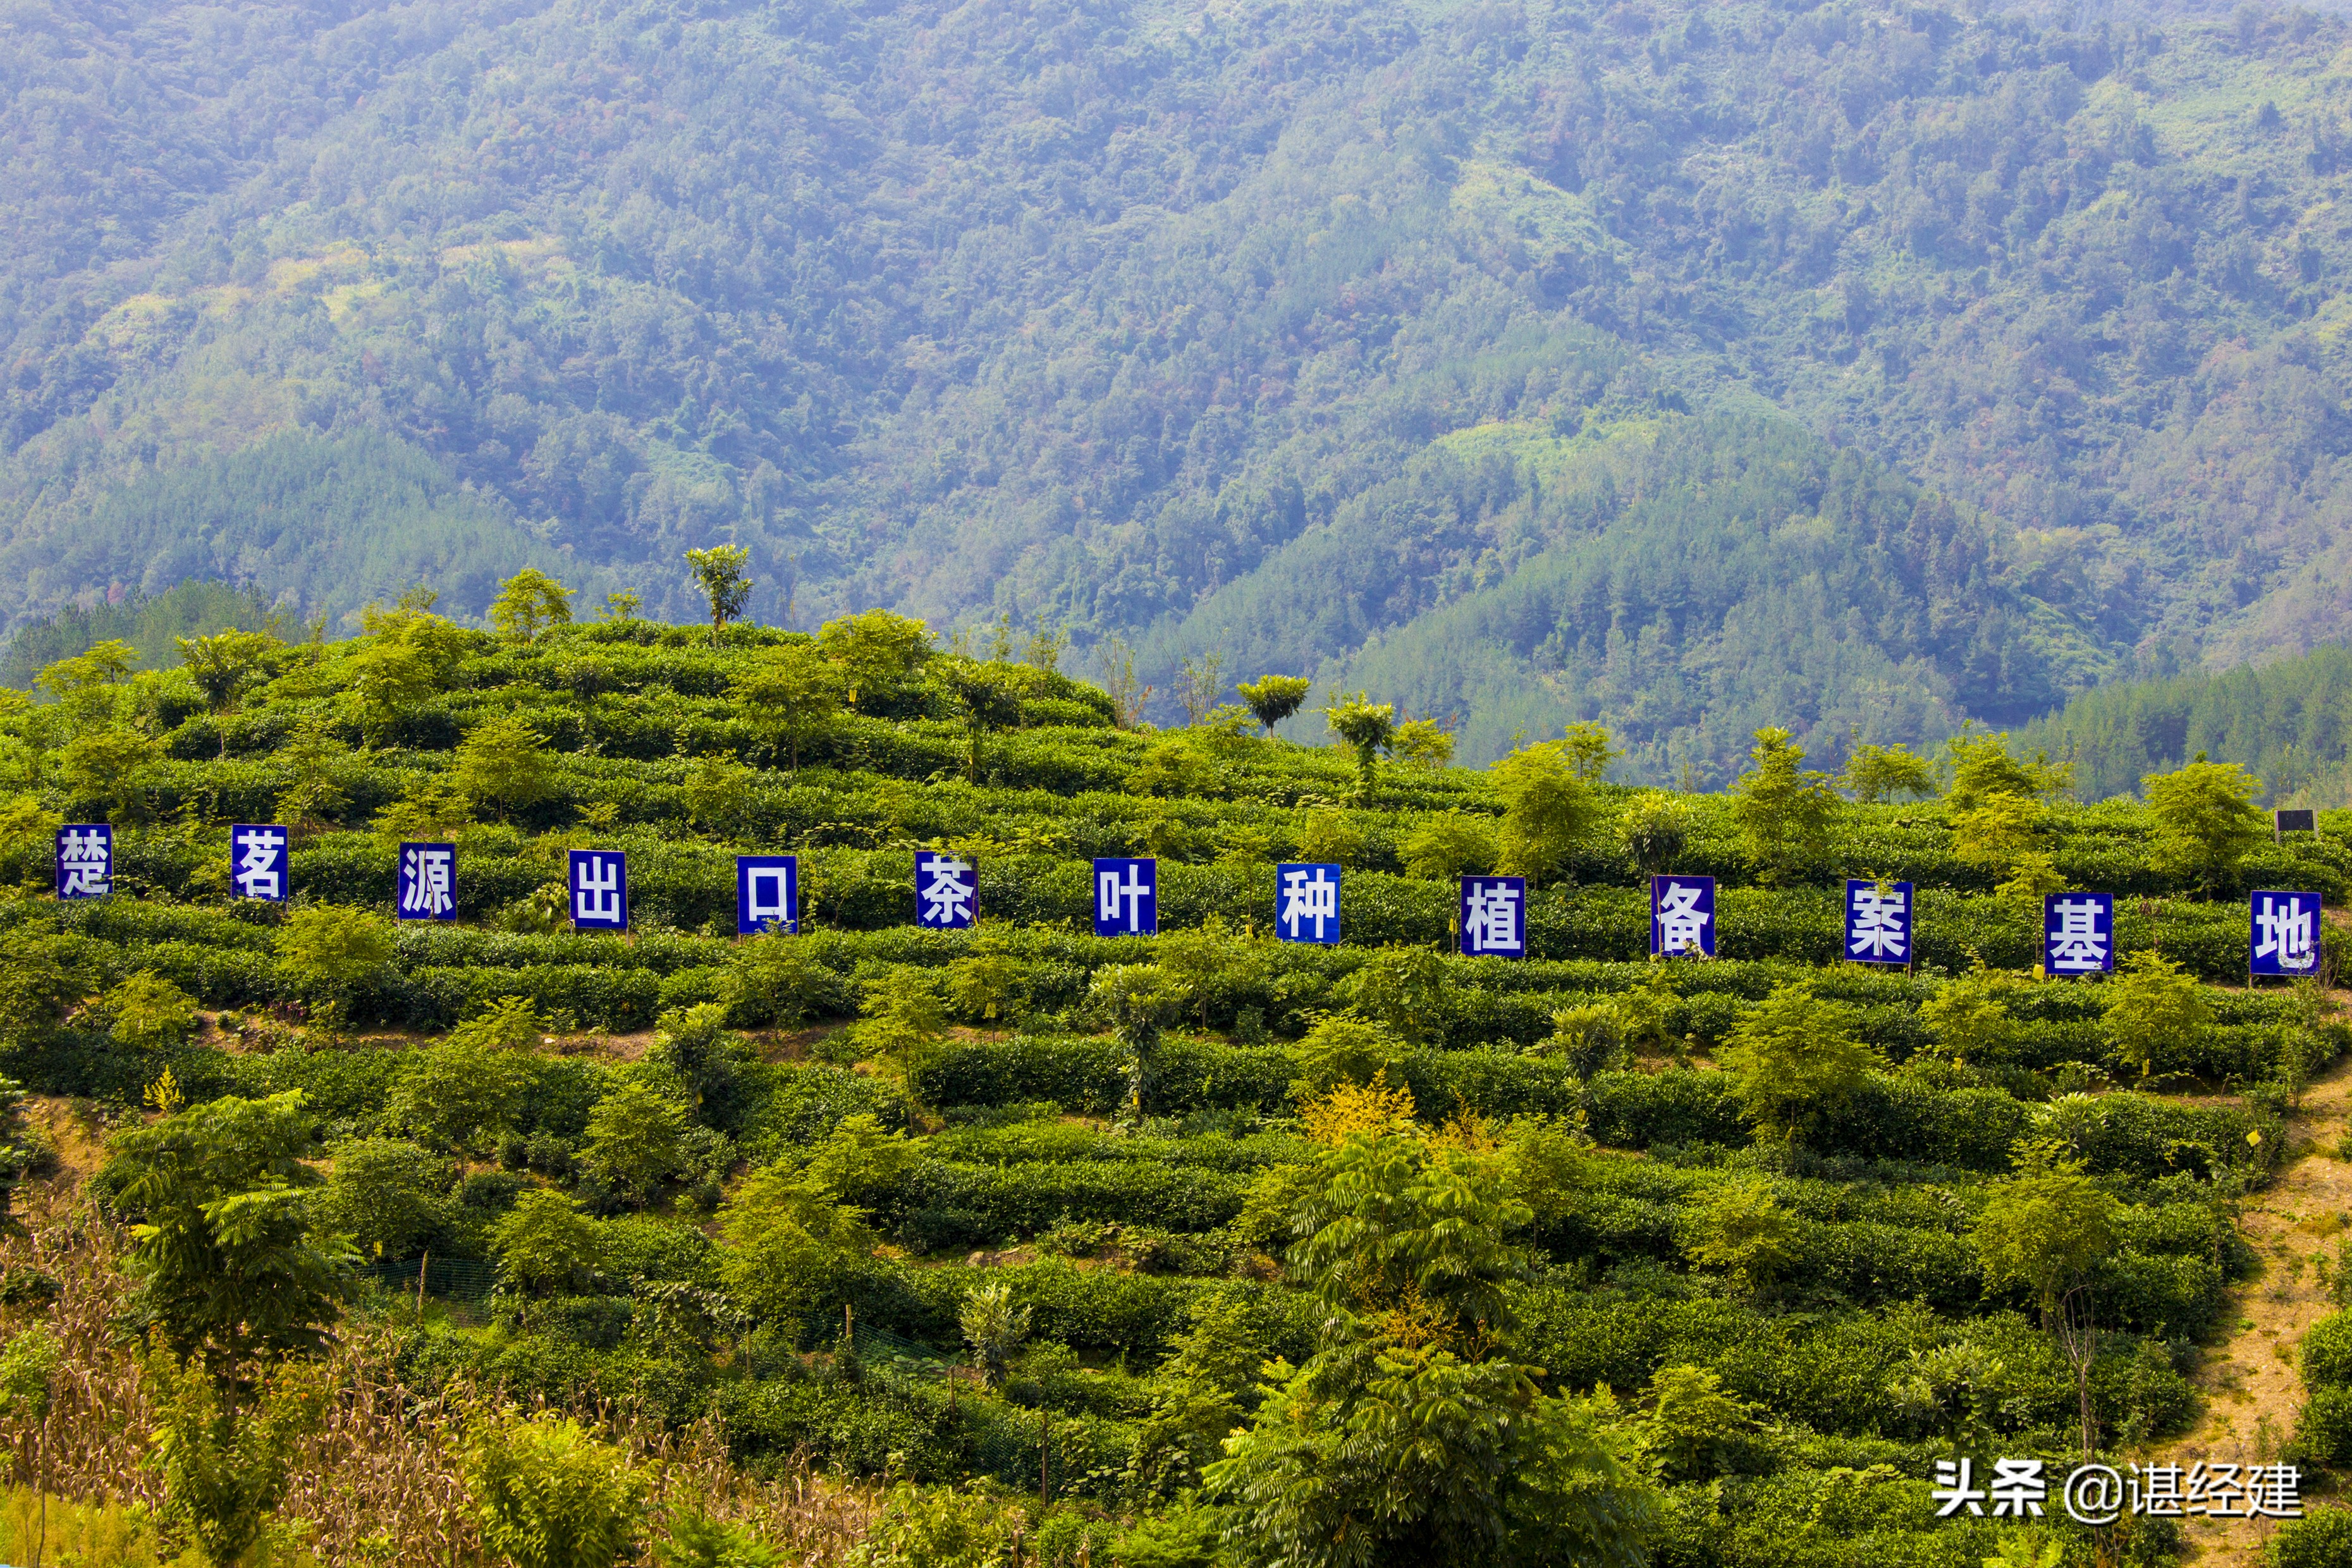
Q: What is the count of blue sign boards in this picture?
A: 13